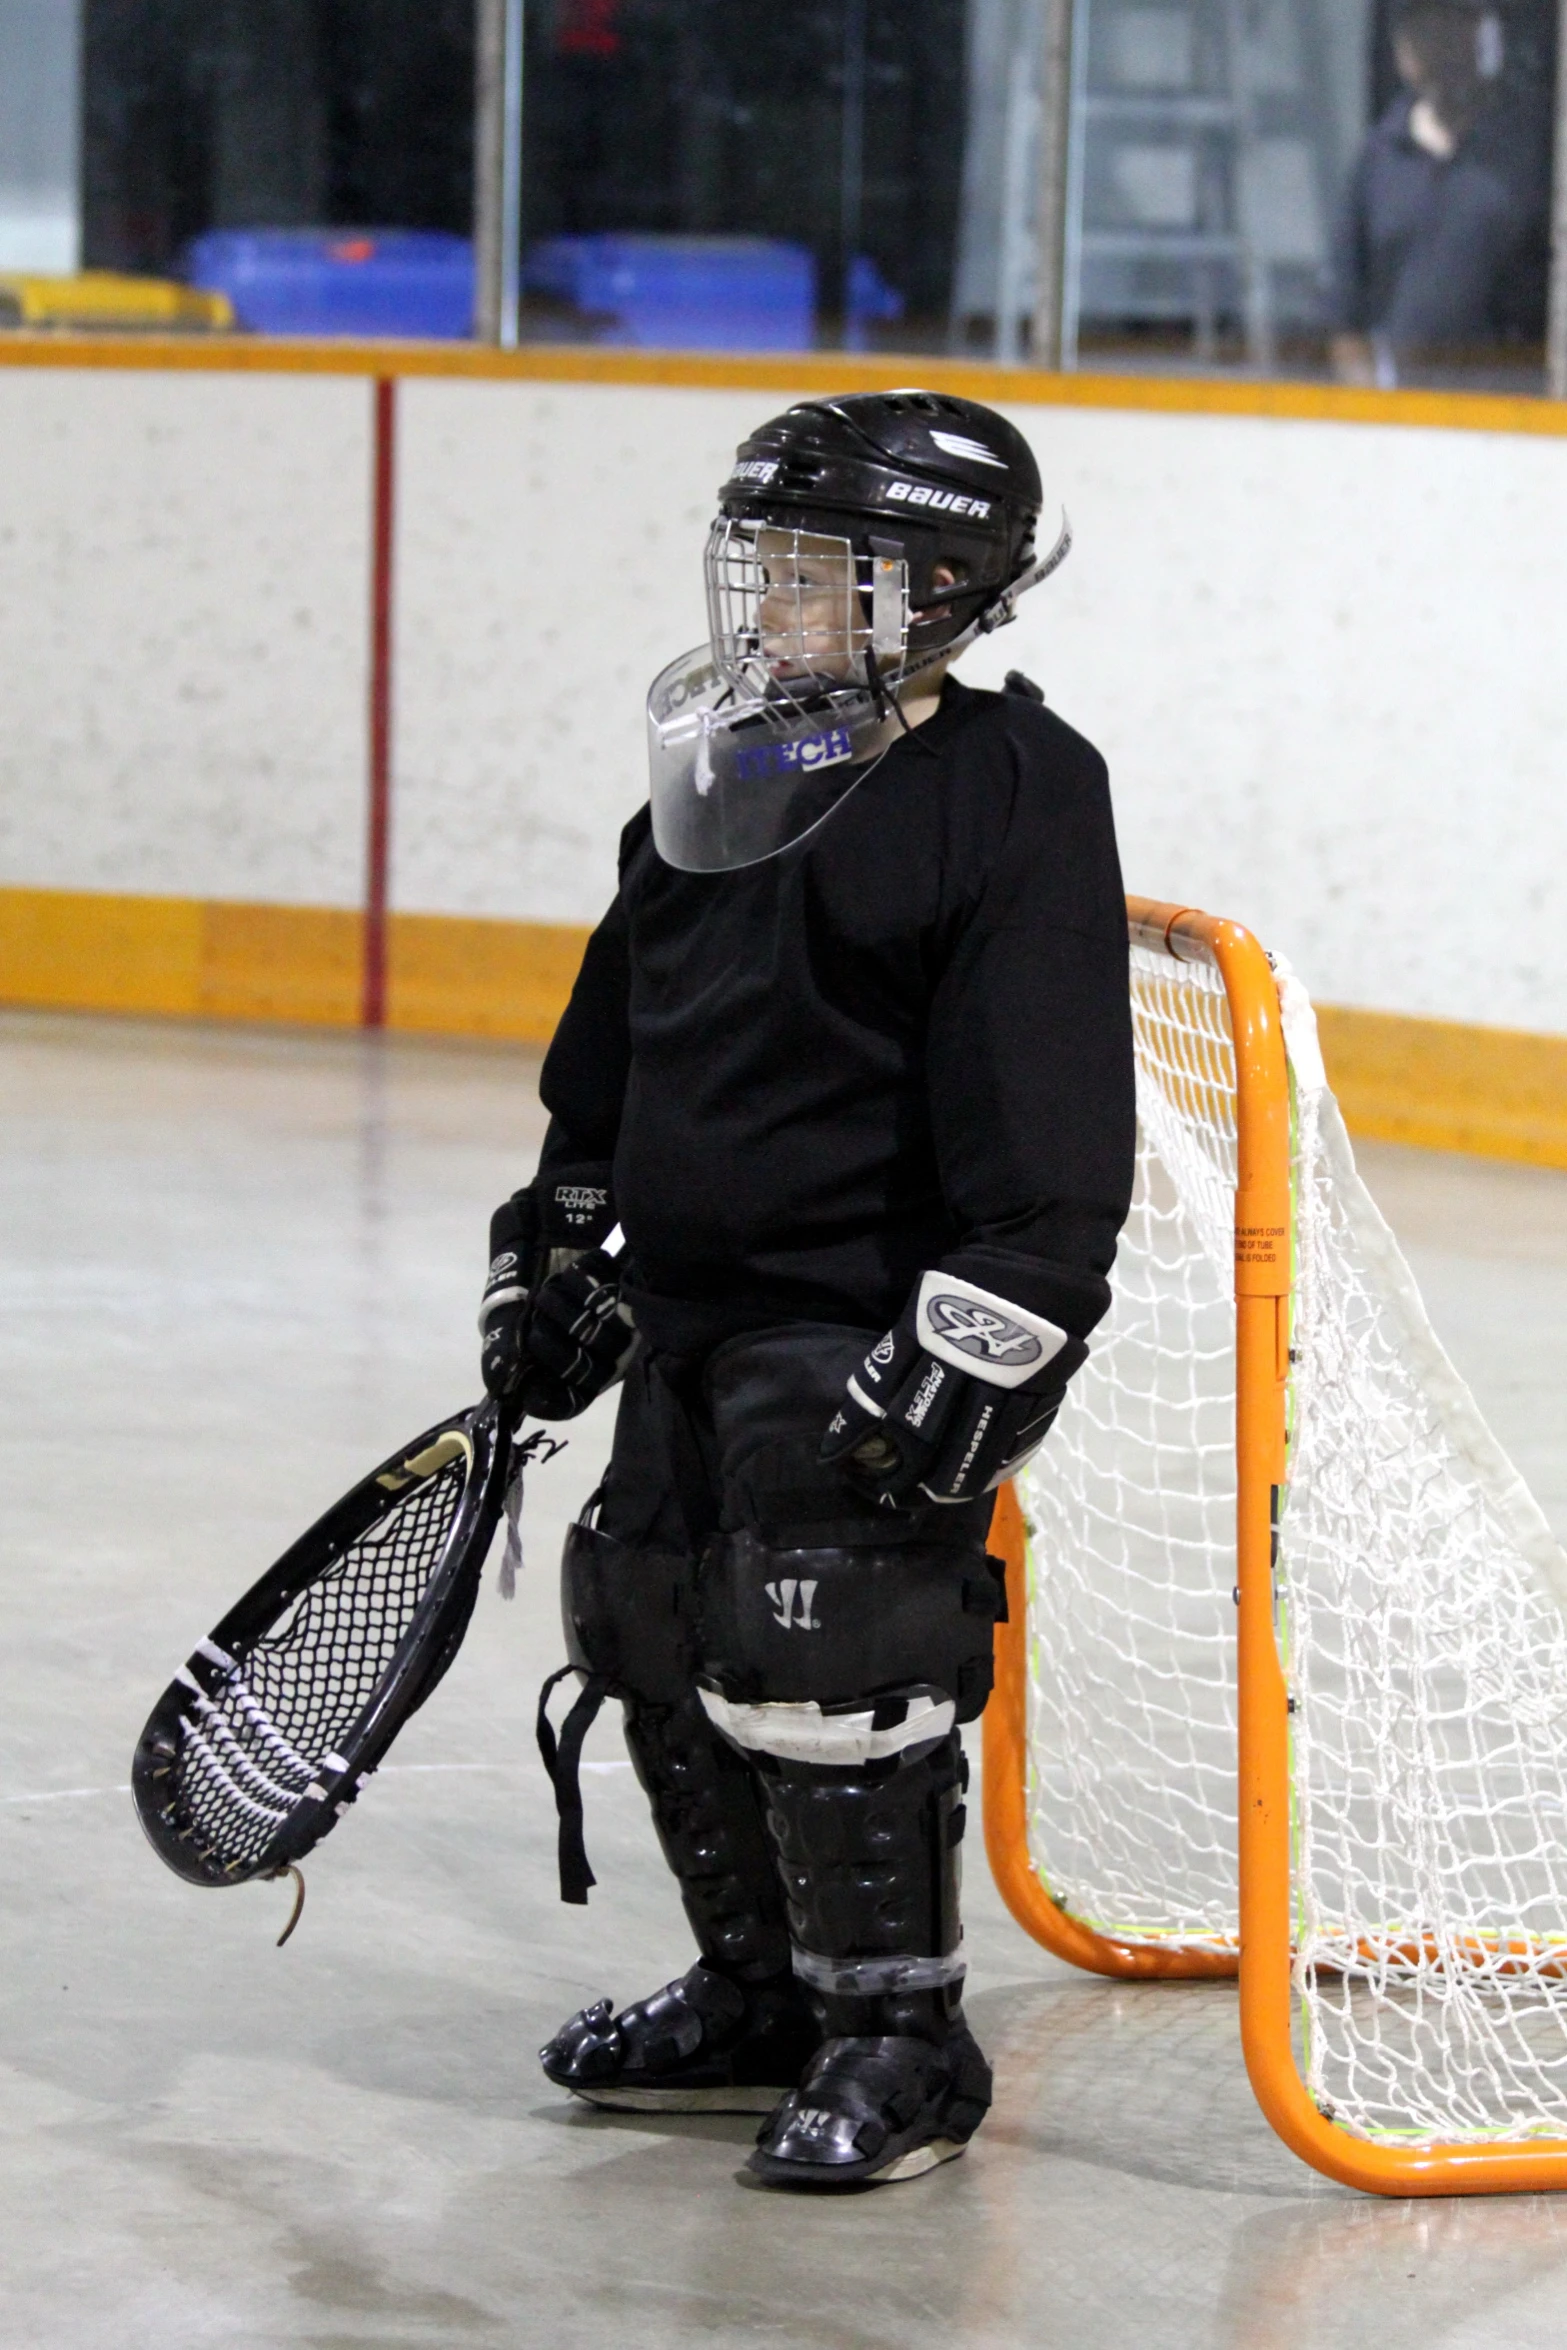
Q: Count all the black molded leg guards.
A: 2